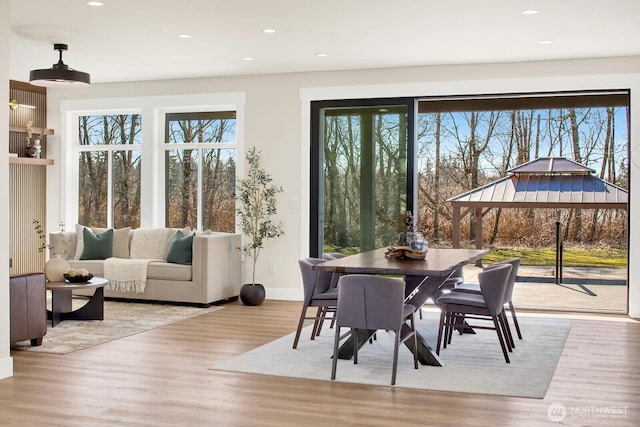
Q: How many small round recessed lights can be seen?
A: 7